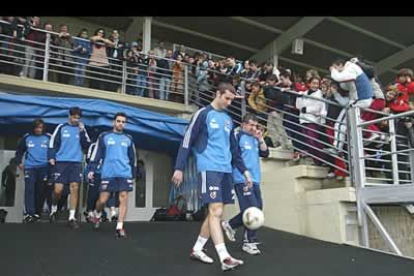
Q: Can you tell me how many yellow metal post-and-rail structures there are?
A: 0